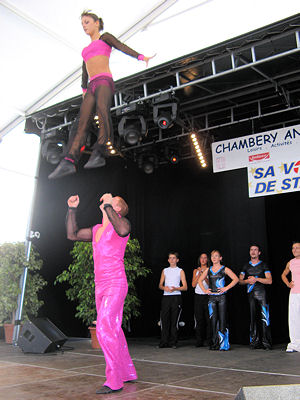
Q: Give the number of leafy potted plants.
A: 2